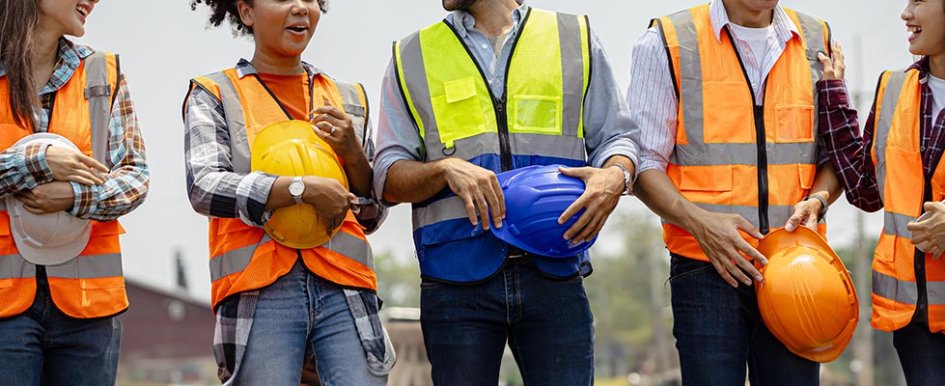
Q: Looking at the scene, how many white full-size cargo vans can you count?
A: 0